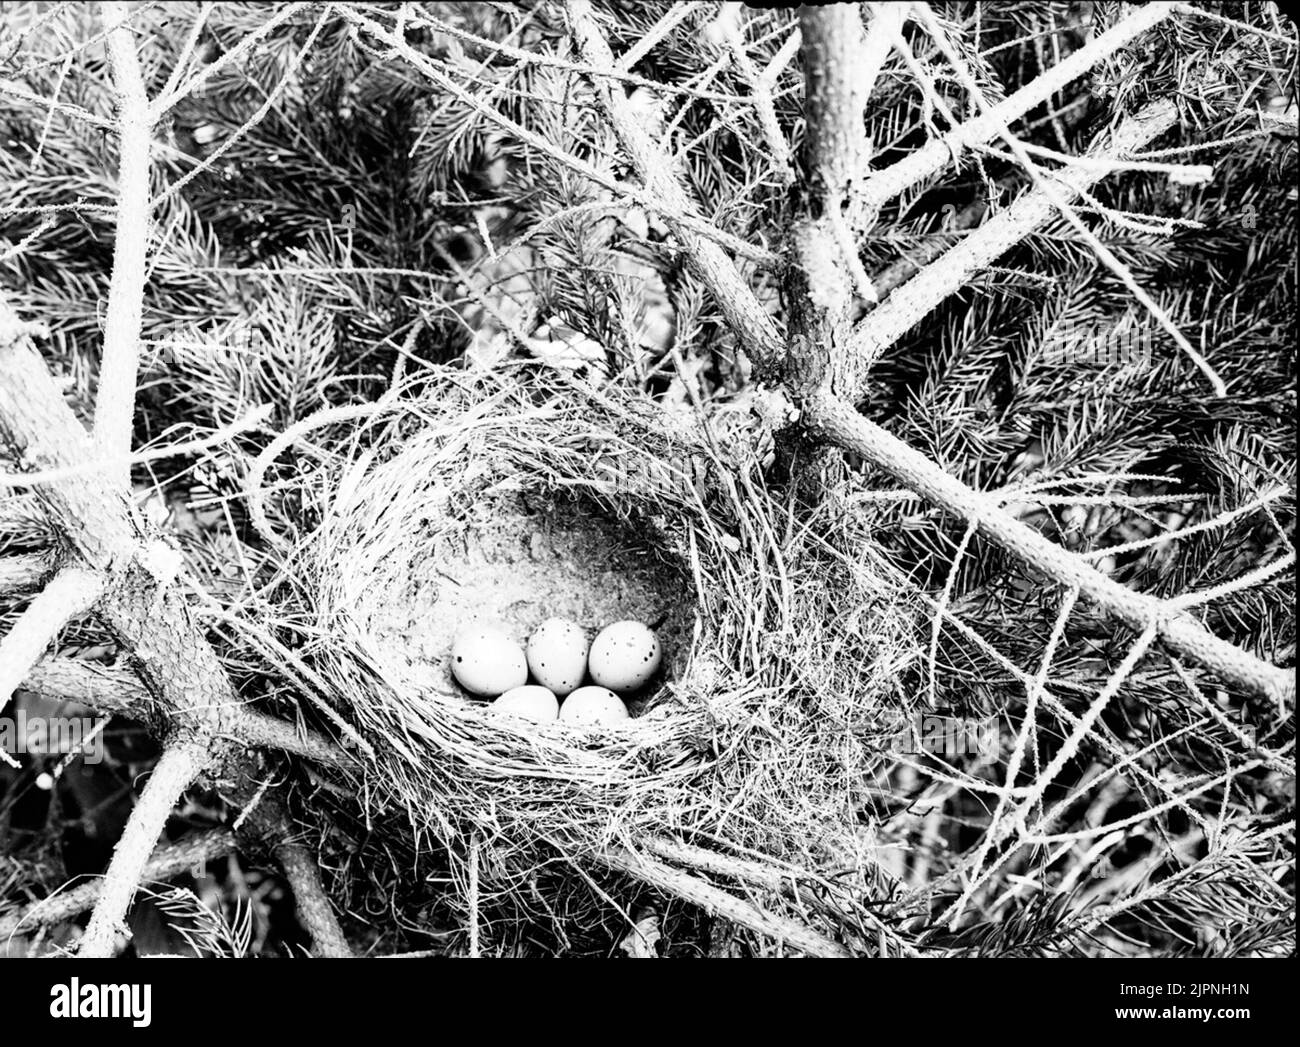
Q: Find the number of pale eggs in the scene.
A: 5